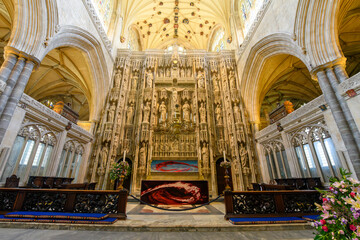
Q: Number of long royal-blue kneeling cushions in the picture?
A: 4